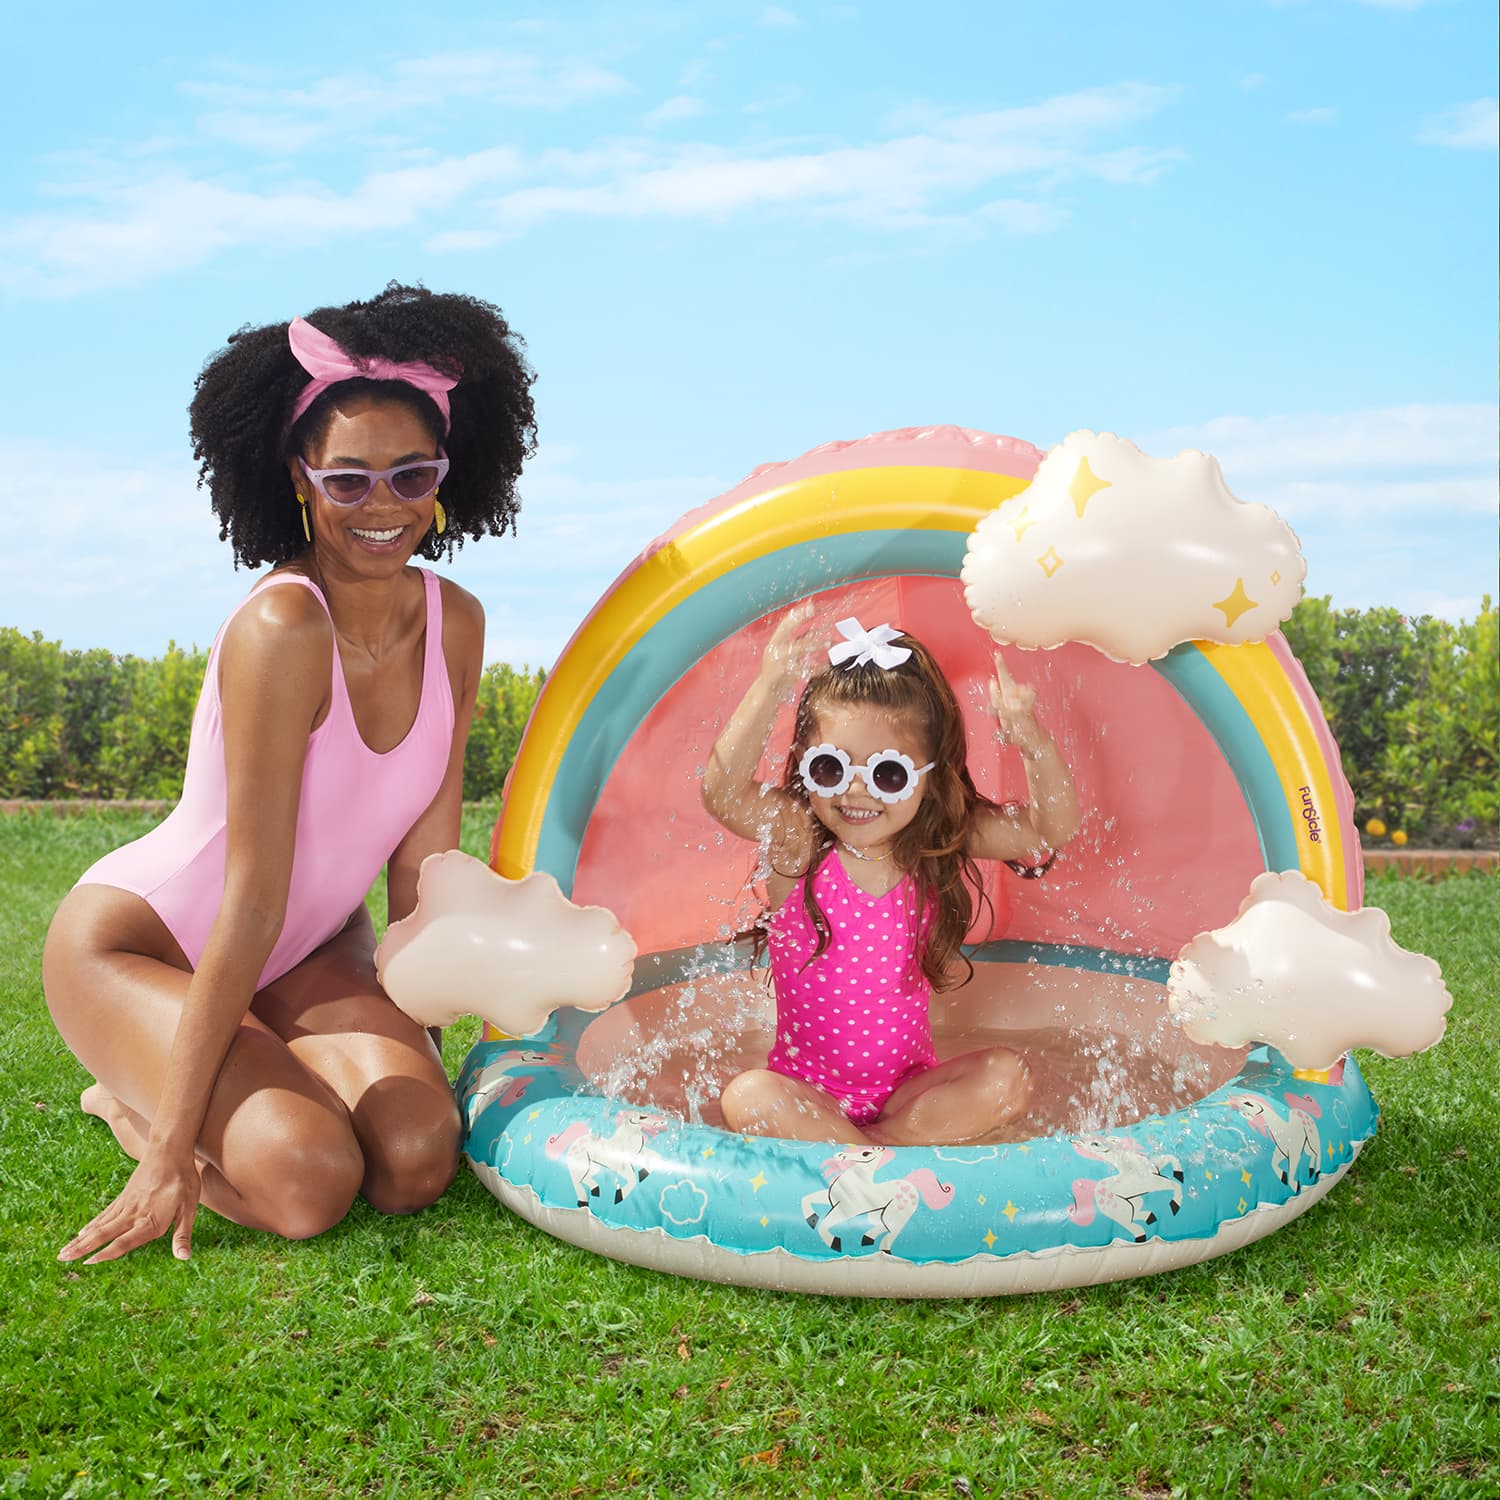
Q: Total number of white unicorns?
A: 5